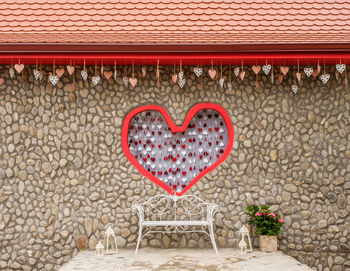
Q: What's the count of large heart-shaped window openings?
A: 1